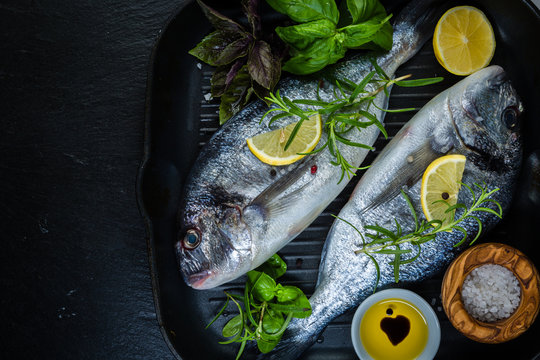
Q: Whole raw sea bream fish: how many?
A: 2